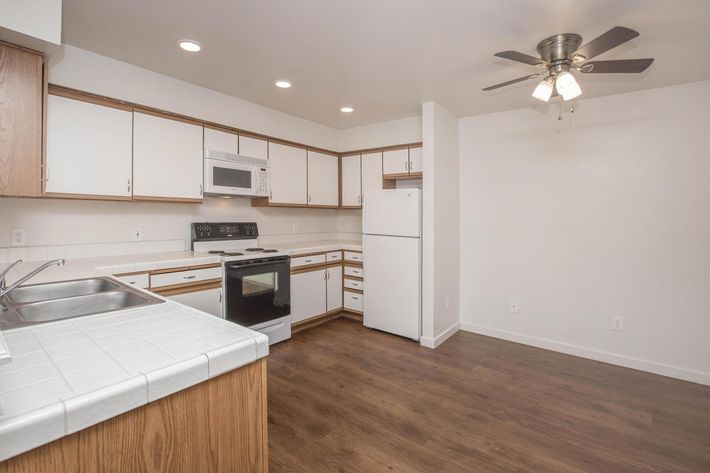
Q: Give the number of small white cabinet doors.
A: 4